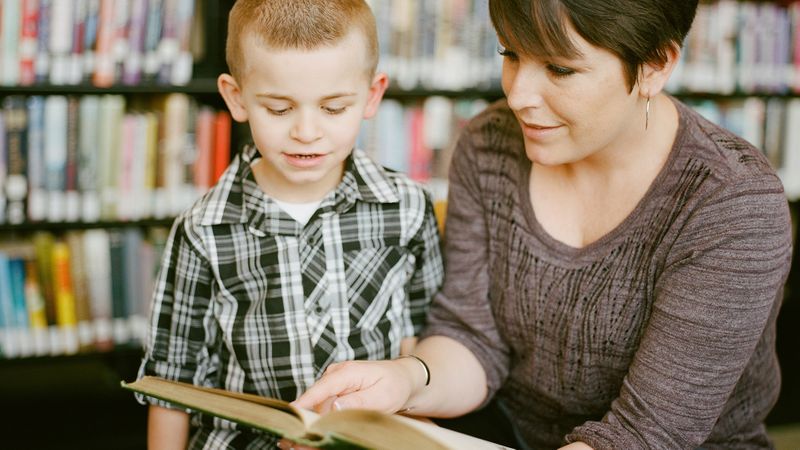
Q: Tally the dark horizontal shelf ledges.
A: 3